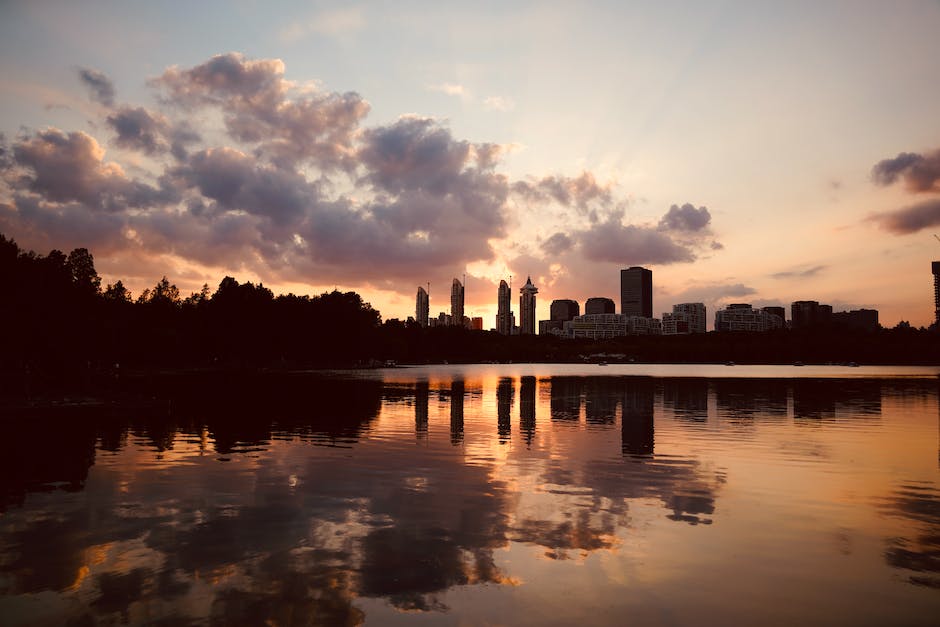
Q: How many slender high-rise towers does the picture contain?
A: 4